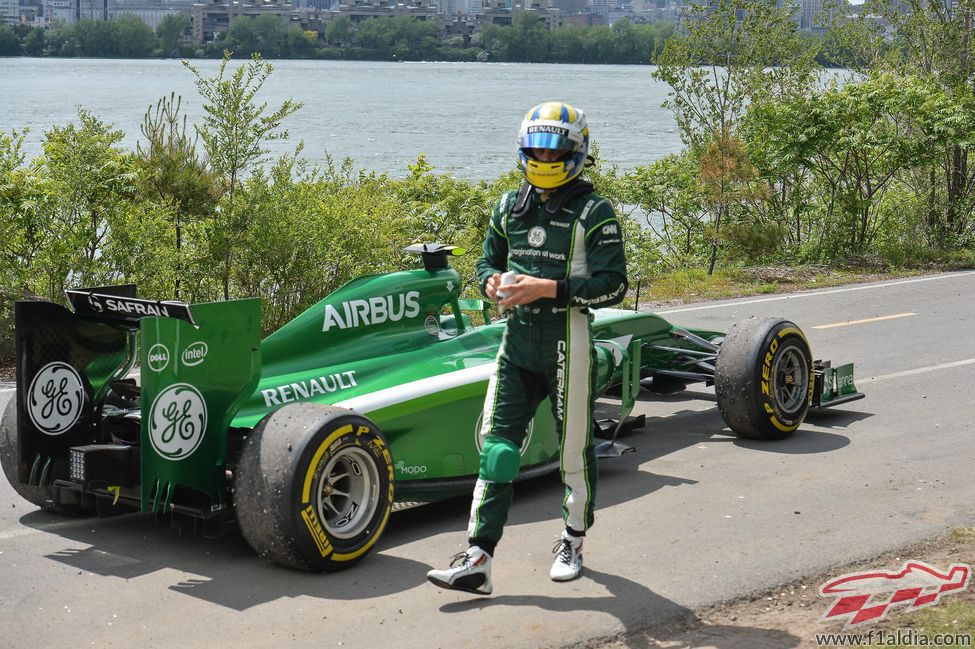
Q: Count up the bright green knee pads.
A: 1